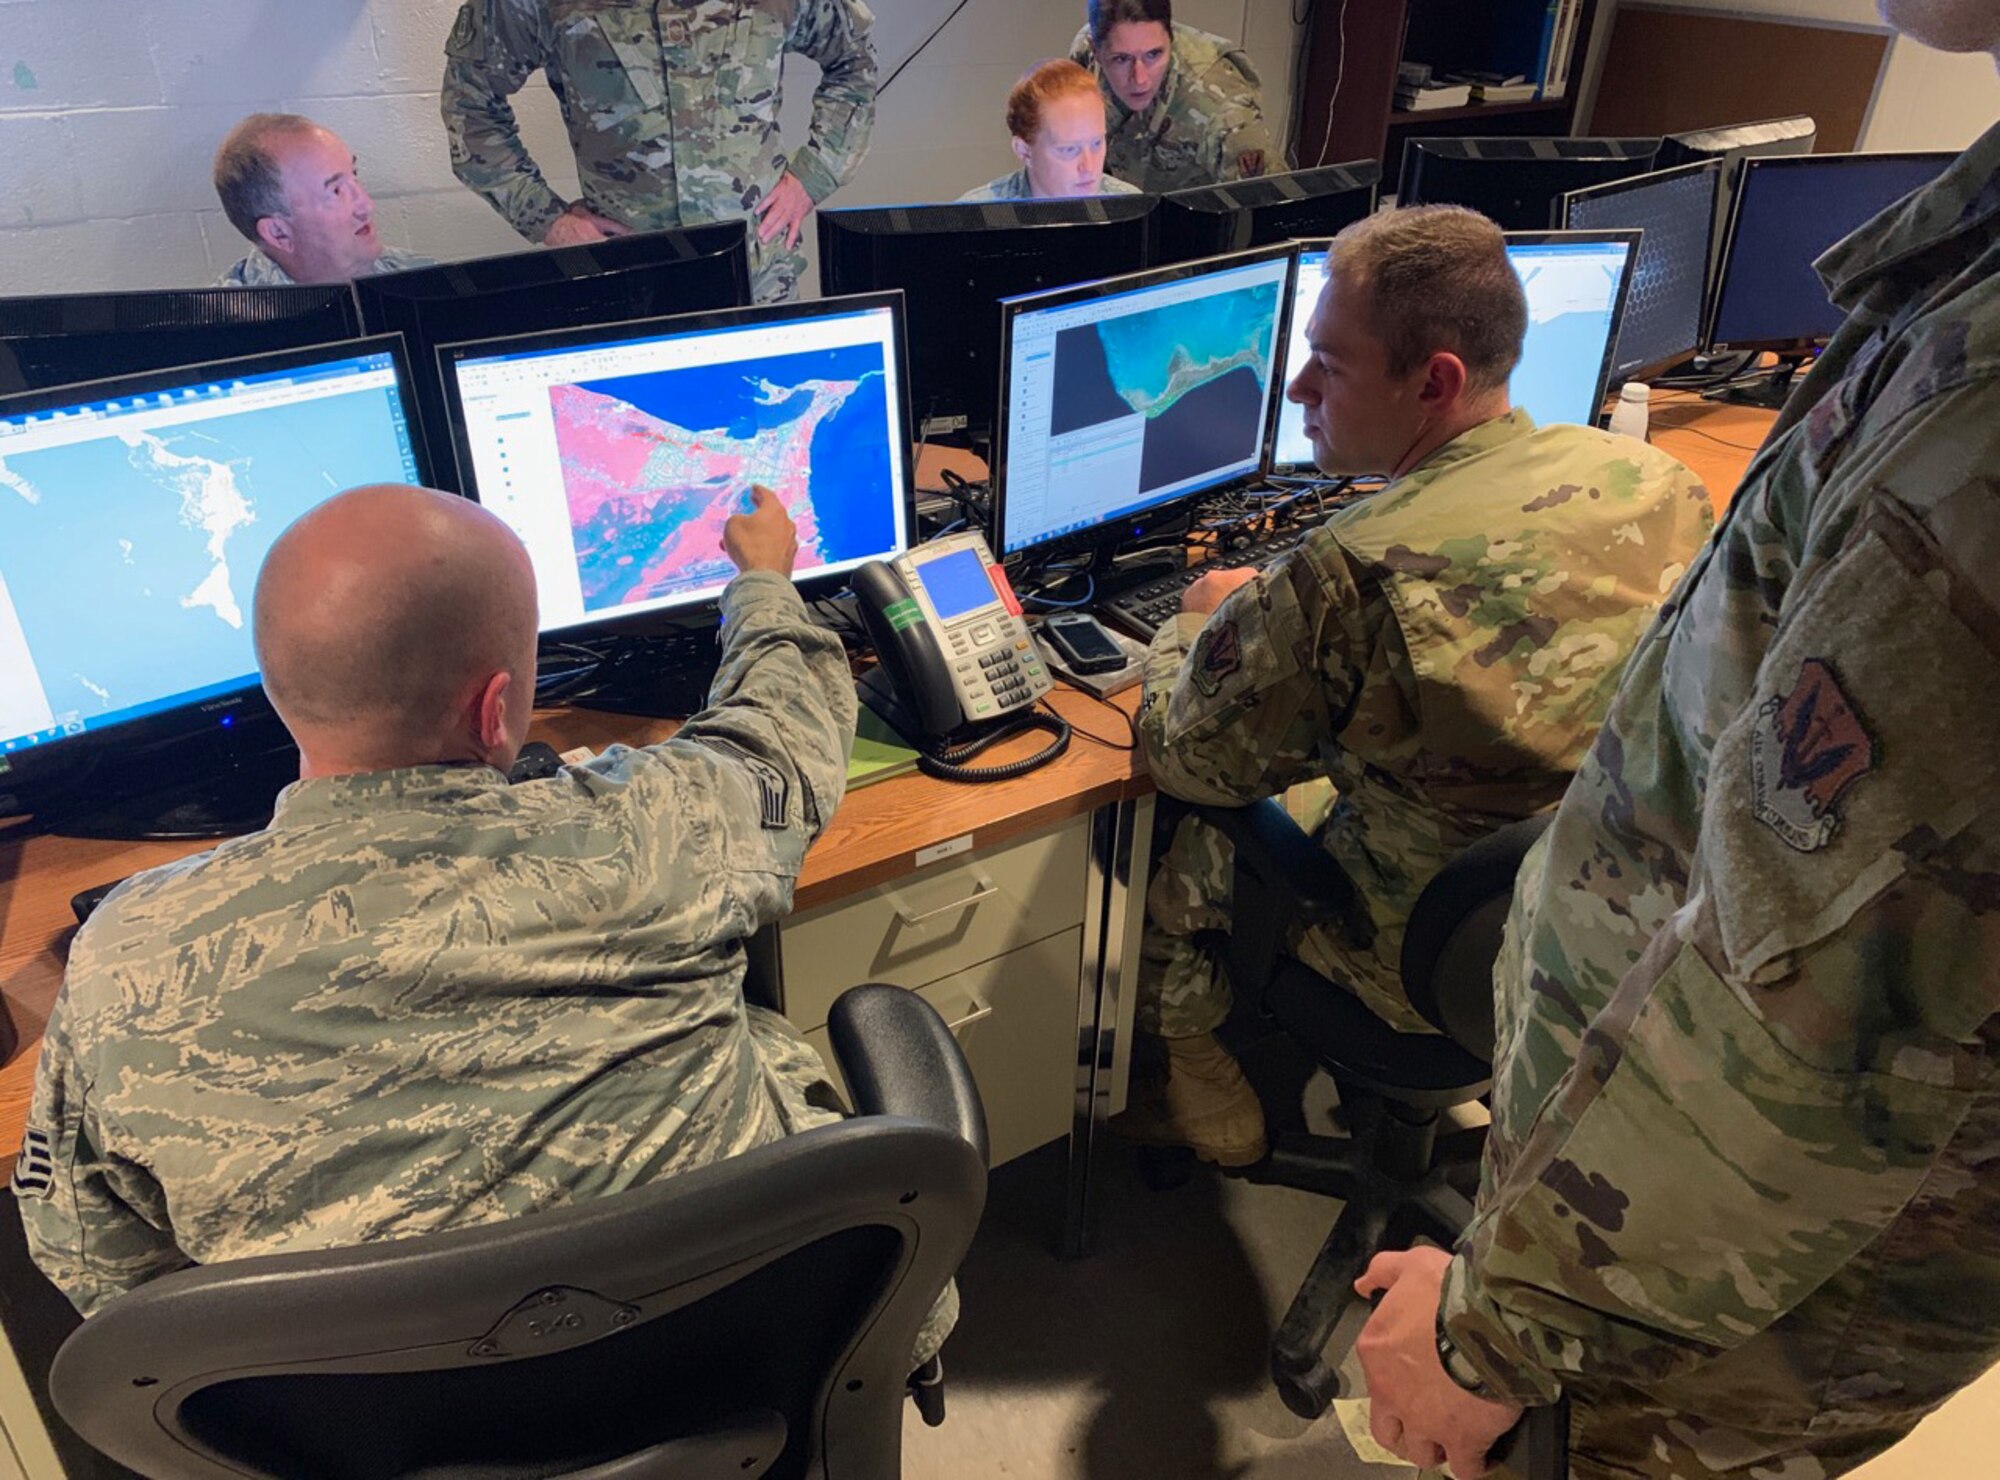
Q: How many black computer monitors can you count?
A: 12